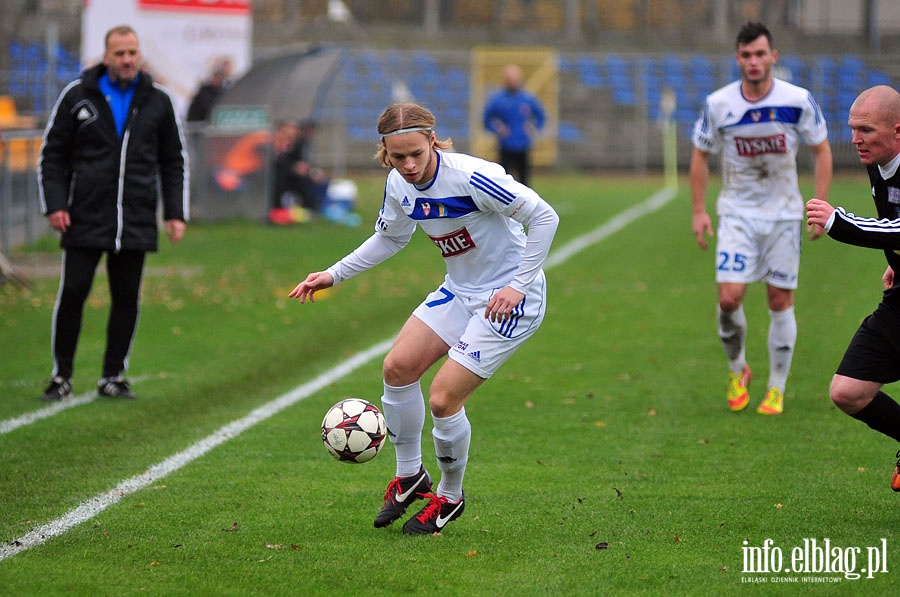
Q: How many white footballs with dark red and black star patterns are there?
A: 1